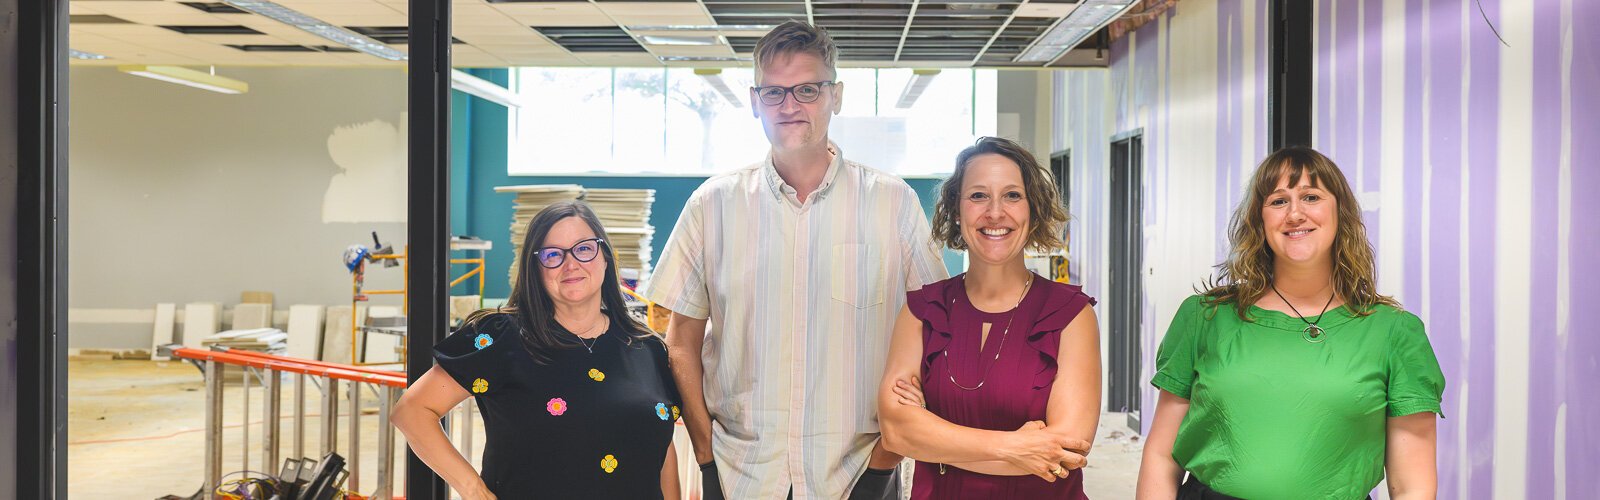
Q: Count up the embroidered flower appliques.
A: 7